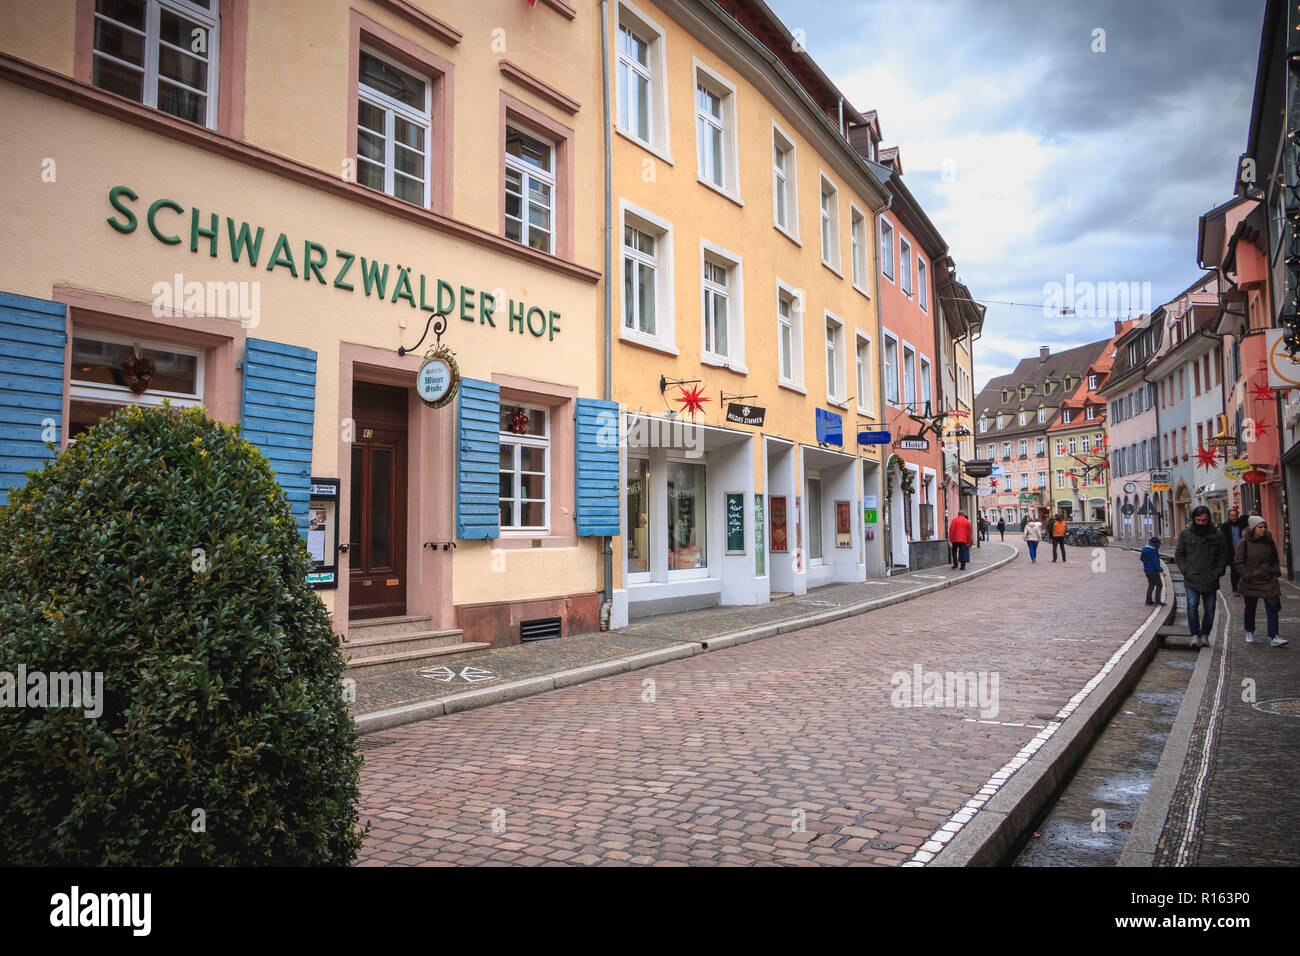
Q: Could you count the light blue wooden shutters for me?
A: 4